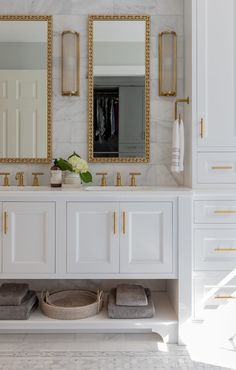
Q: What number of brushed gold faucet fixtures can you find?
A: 2